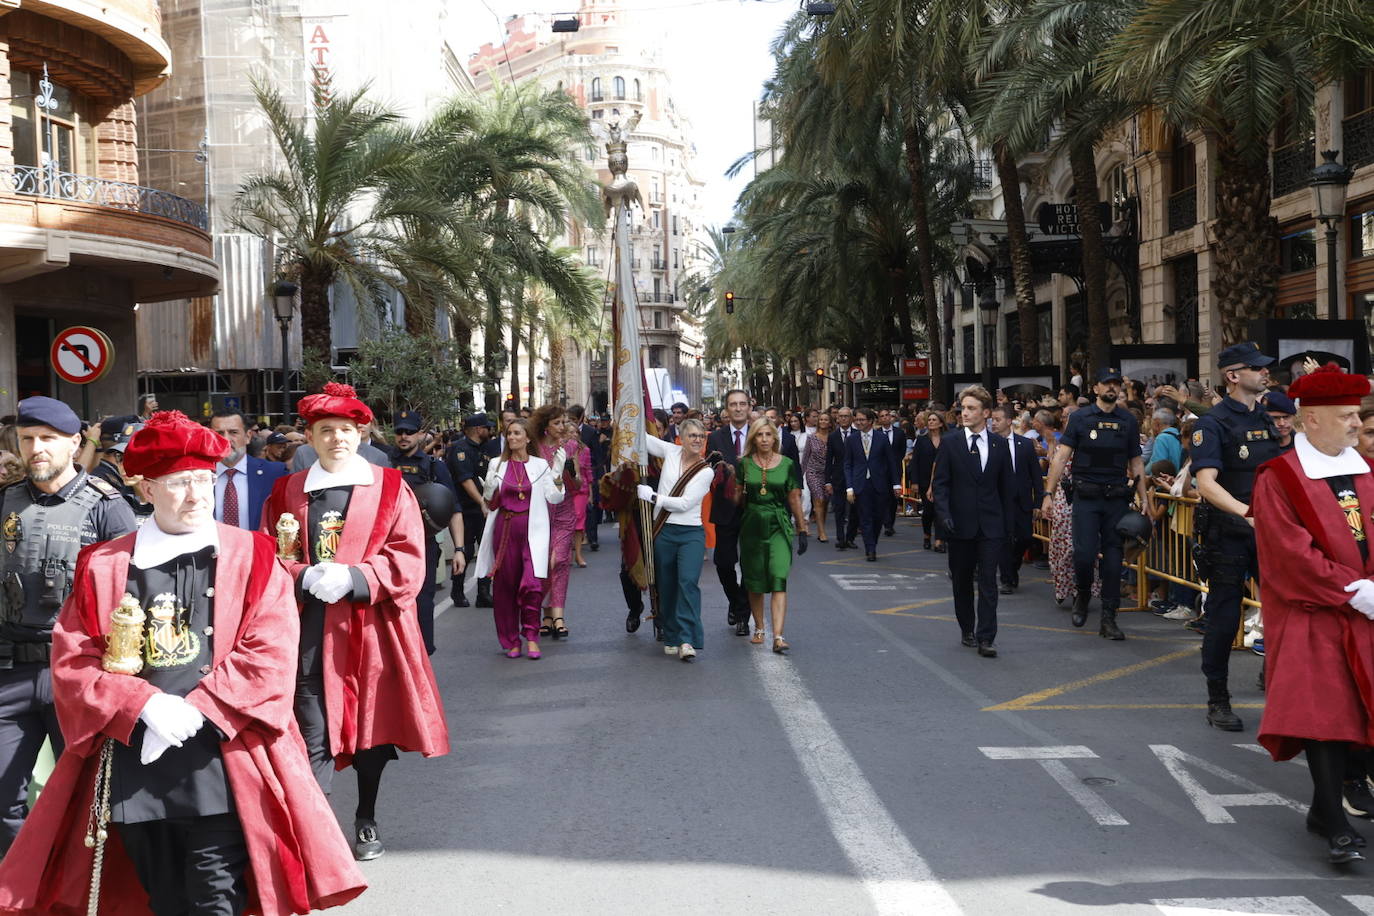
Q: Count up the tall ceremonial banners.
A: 1